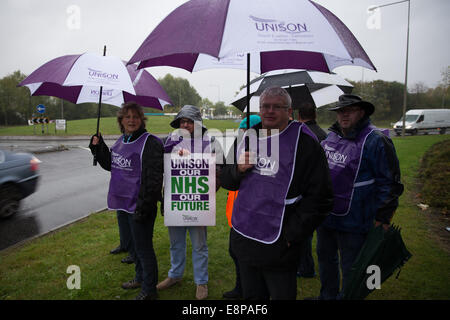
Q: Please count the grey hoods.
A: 1